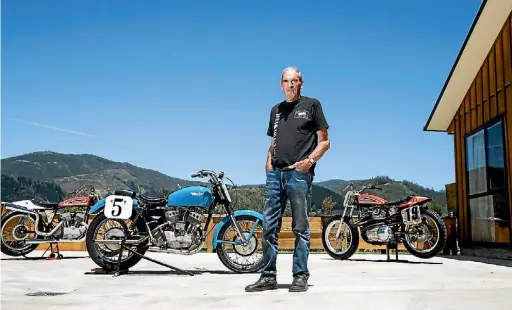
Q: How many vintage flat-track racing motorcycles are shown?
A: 3